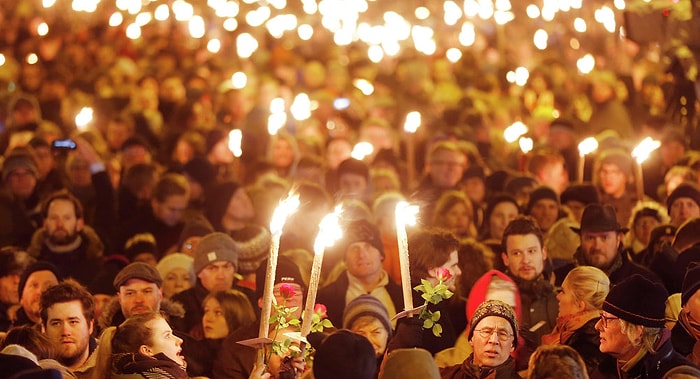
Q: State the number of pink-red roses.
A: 3